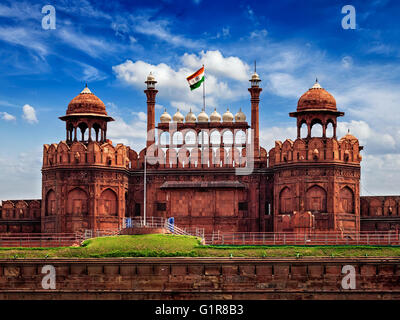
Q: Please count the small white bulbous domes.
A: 7